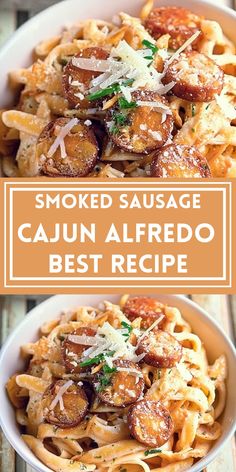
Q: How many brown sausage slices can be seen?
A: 12